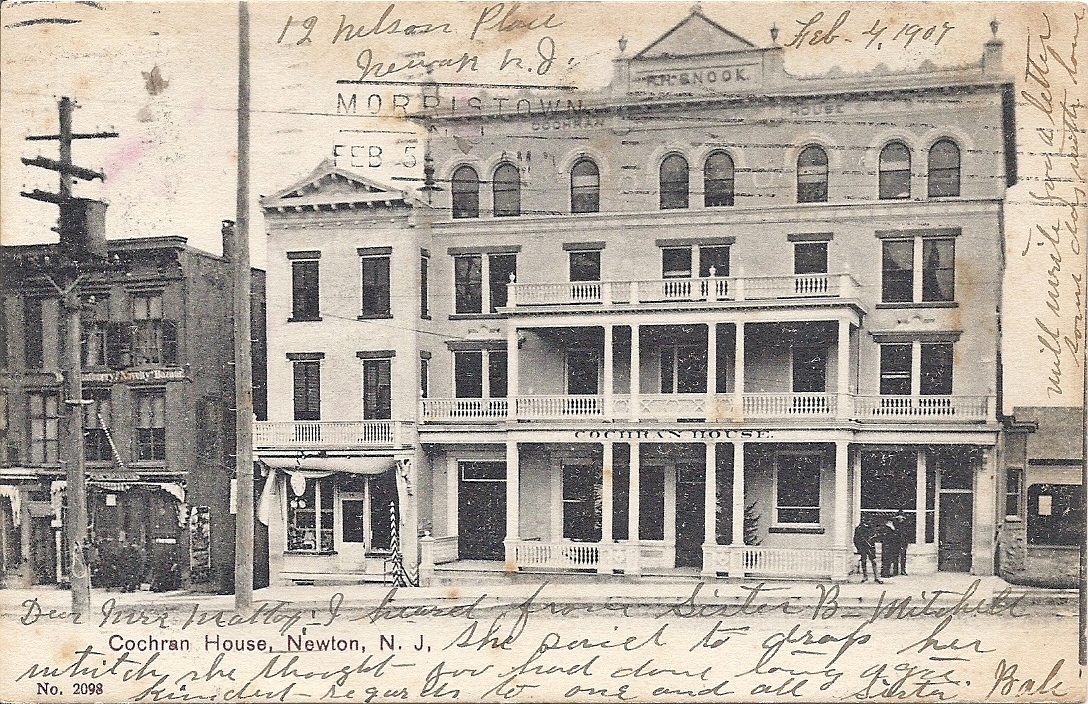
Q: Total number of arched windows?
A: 8